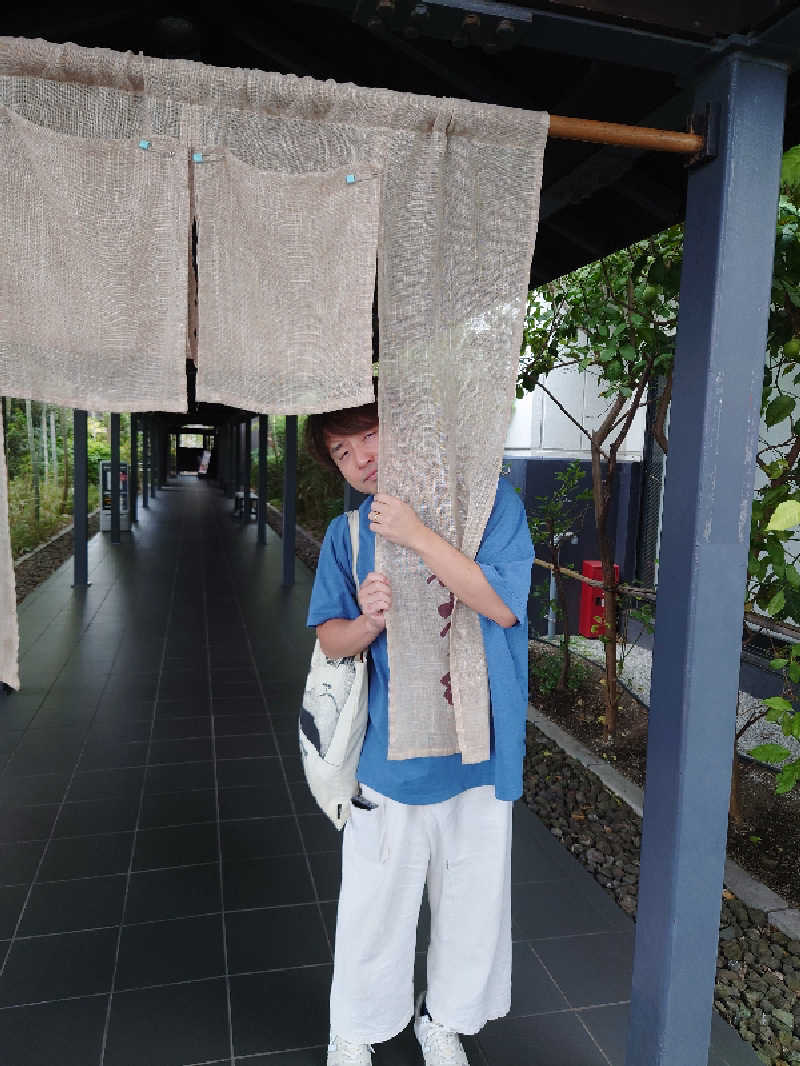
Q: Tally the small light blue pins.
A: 3